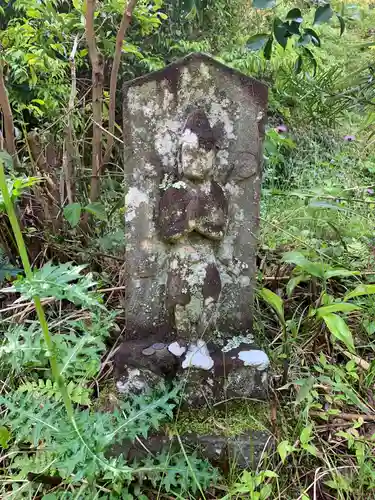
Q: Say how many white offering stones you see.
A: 3